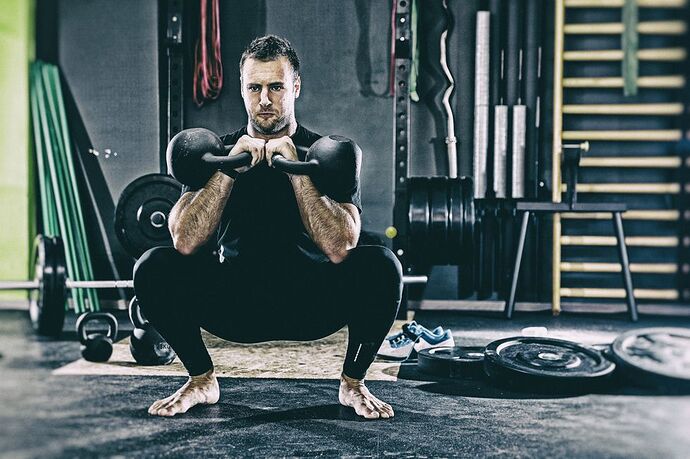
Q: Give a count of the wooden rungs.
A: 12